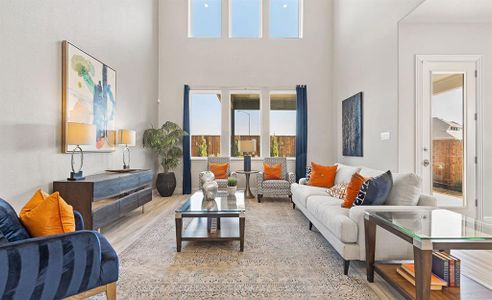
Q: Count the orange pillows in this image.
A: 5